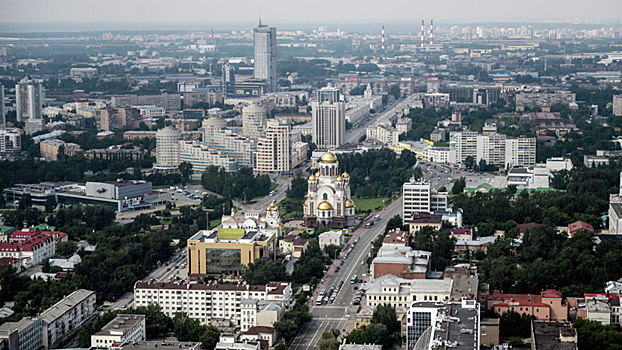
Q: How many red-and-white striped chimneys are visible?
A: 3